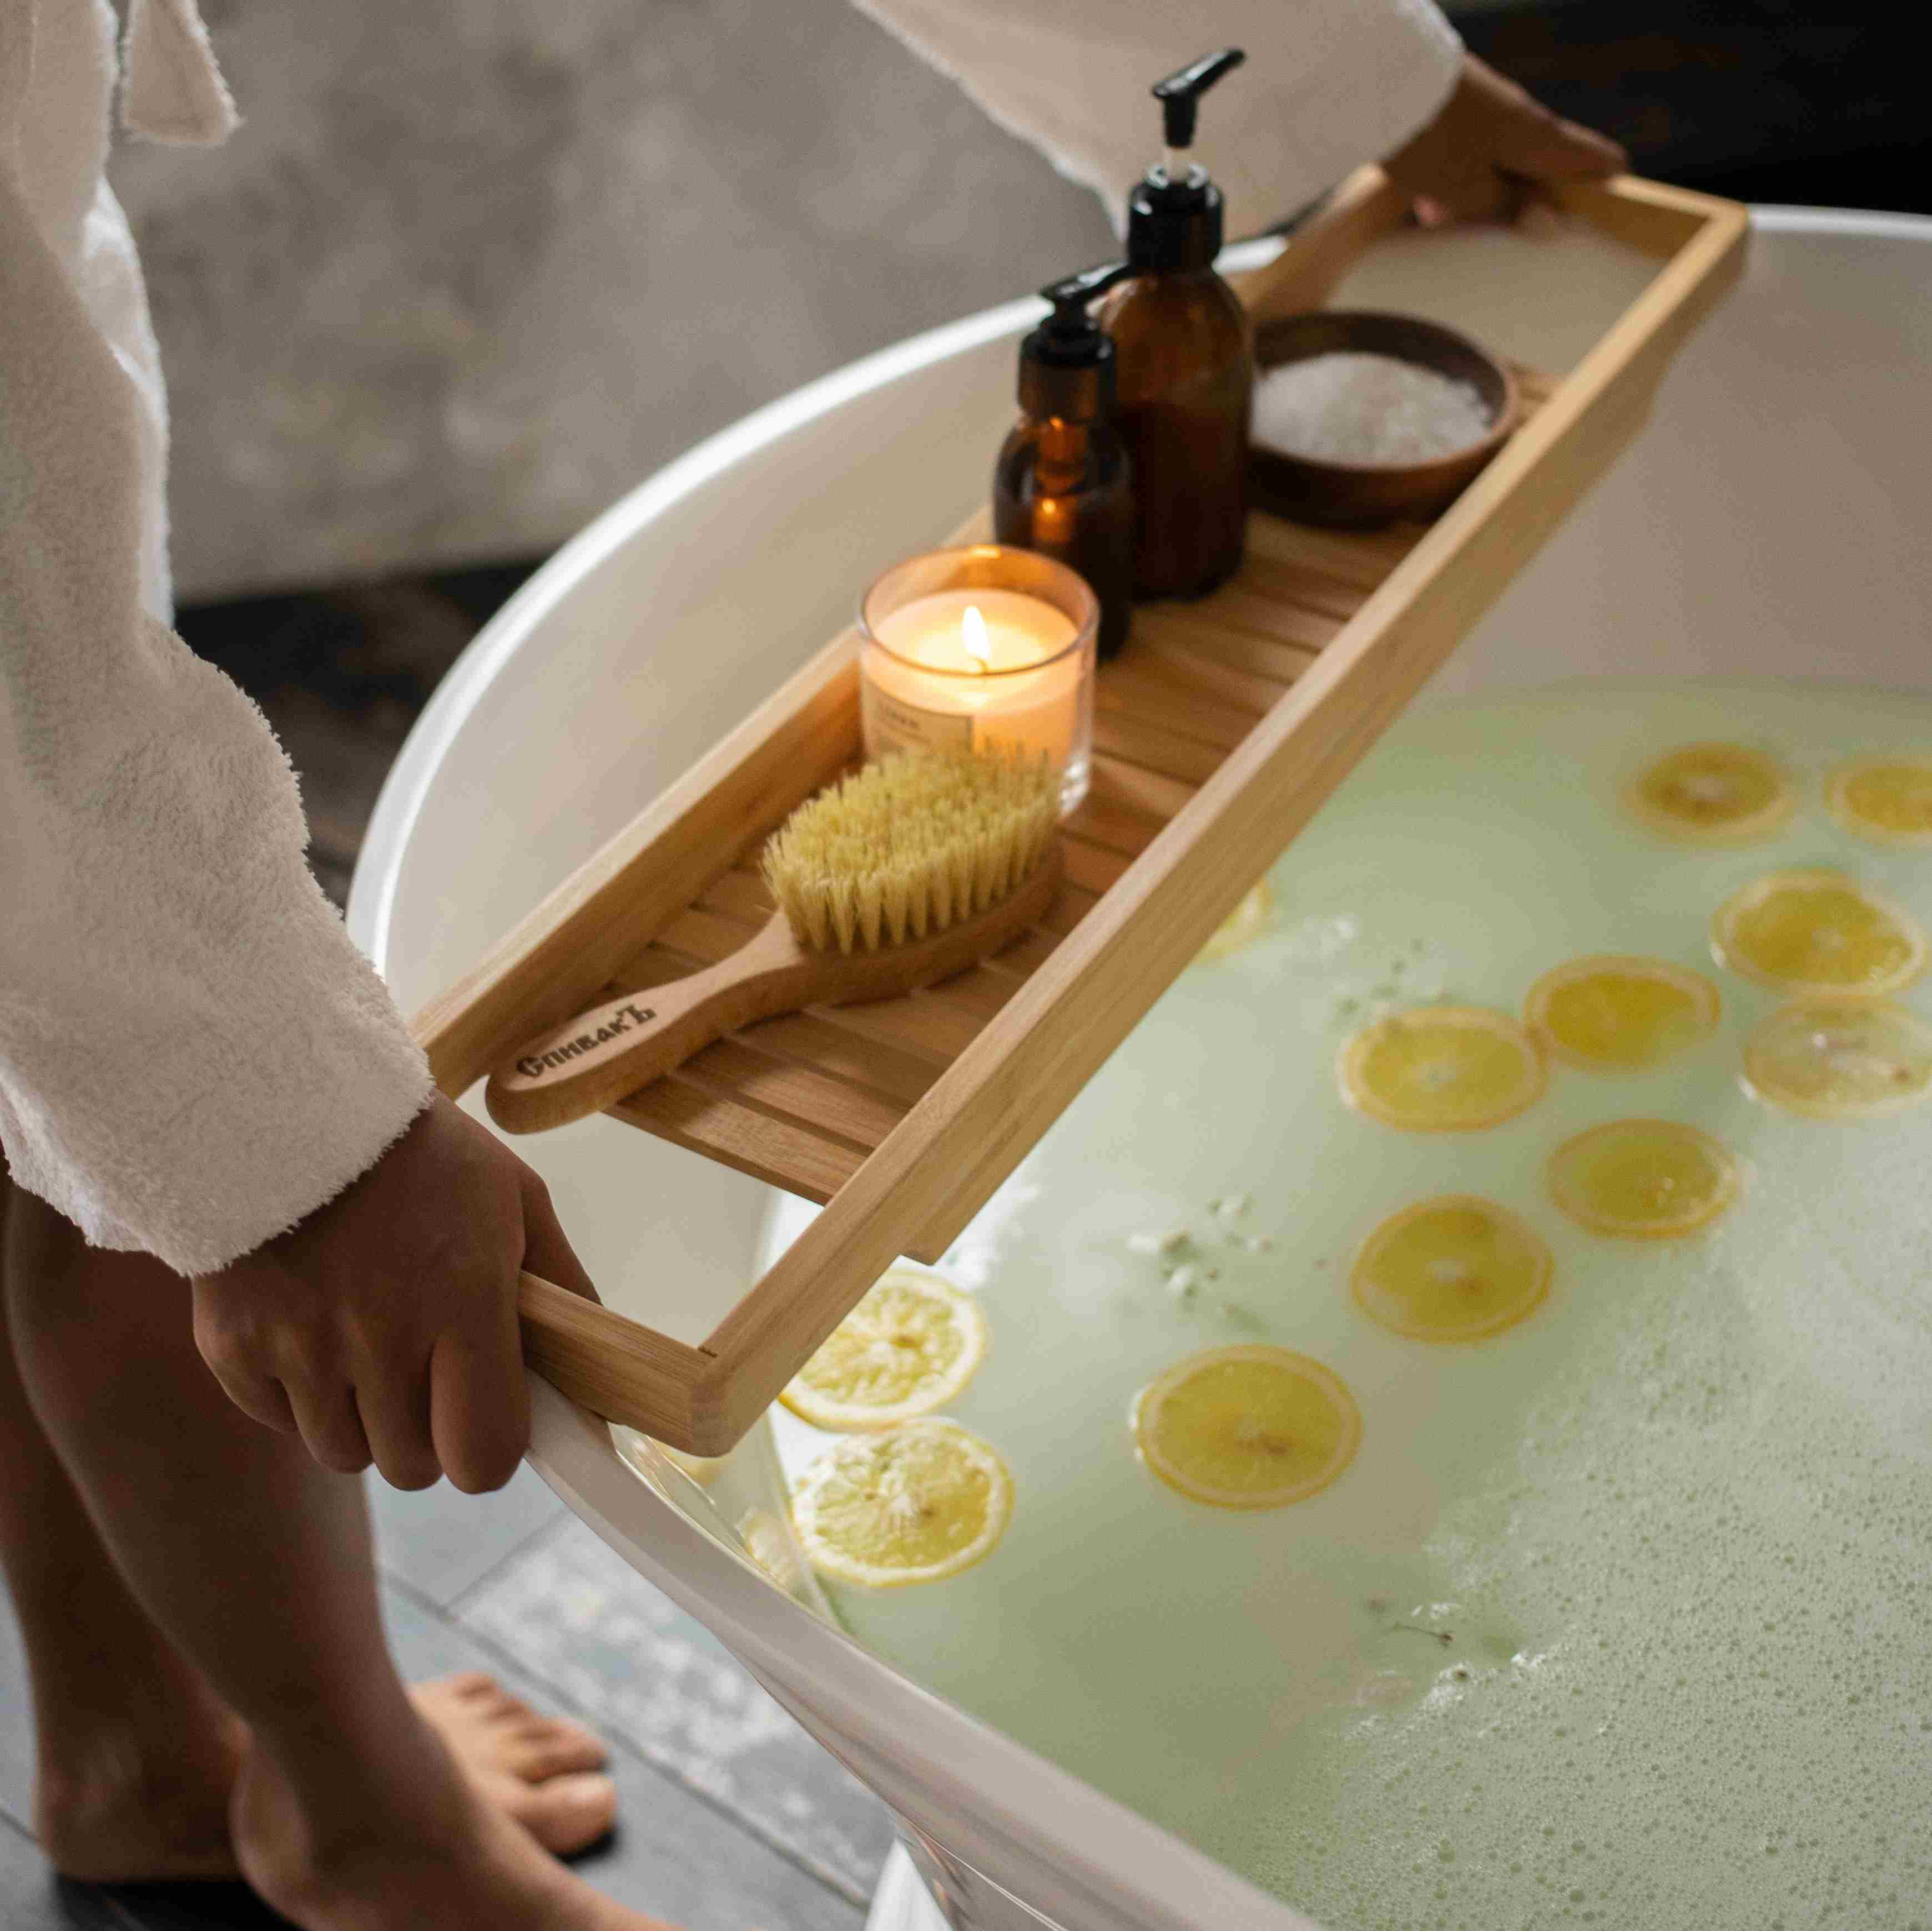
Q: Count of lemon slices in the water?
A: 12